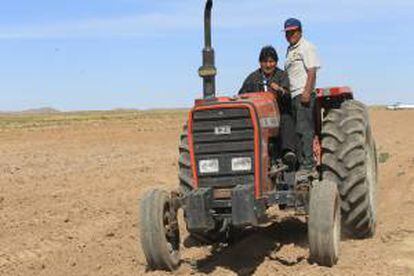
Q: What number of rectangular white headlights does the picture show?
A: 2